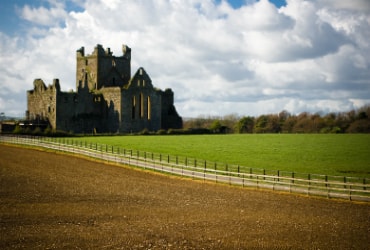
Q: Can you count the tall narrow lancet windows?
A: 3